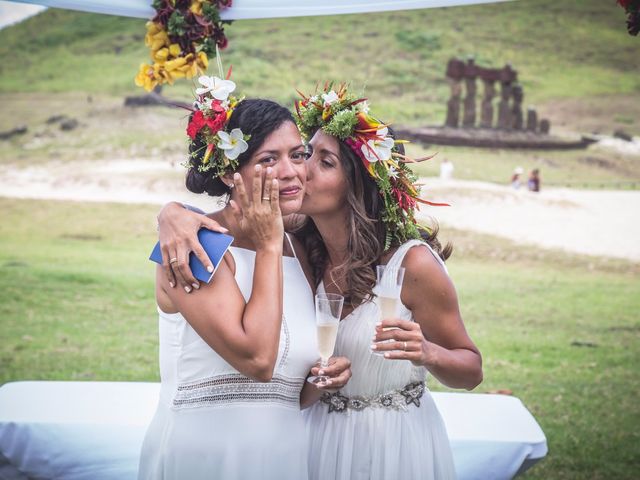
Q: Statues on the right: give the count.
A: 7